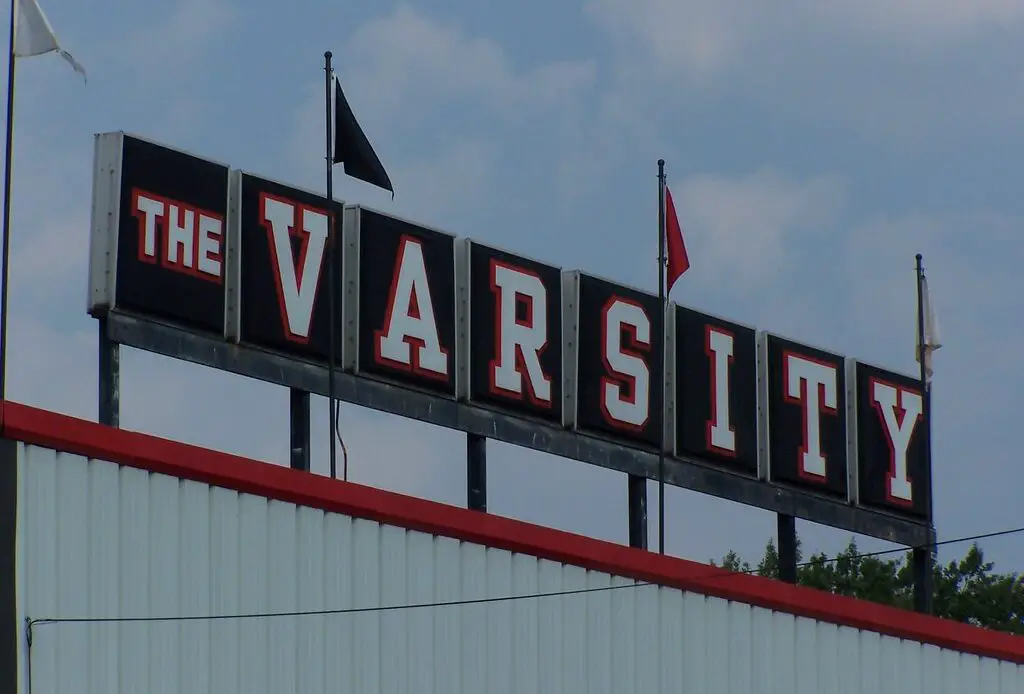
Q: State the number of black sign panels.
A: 8